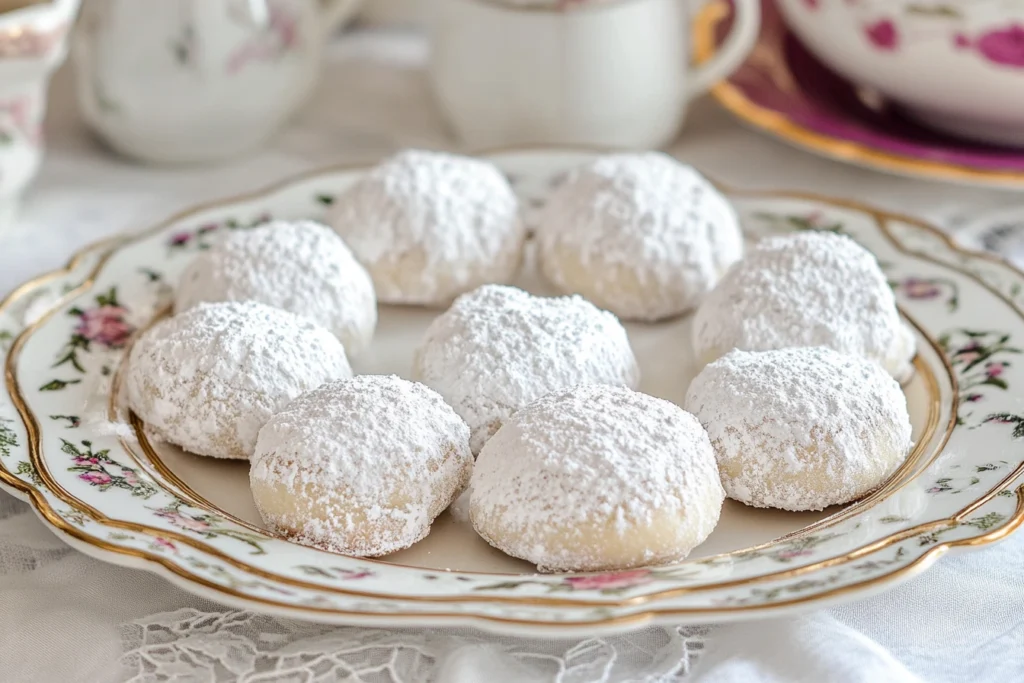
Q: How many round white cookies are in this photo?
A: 9